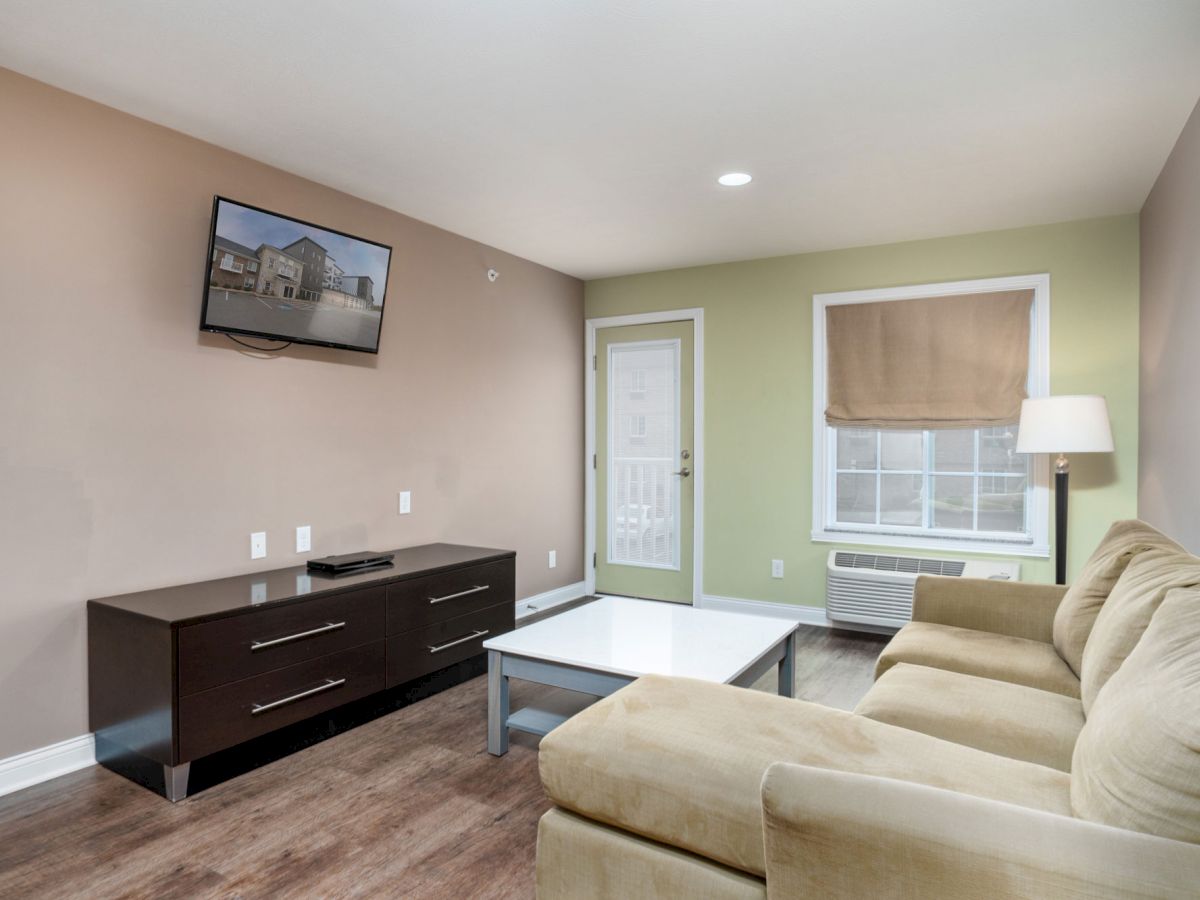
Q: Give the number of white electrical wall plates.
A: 5